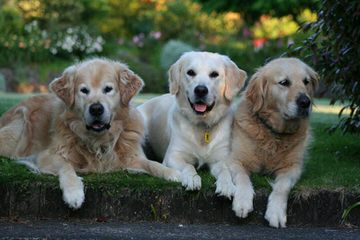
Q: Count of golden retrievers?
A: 3